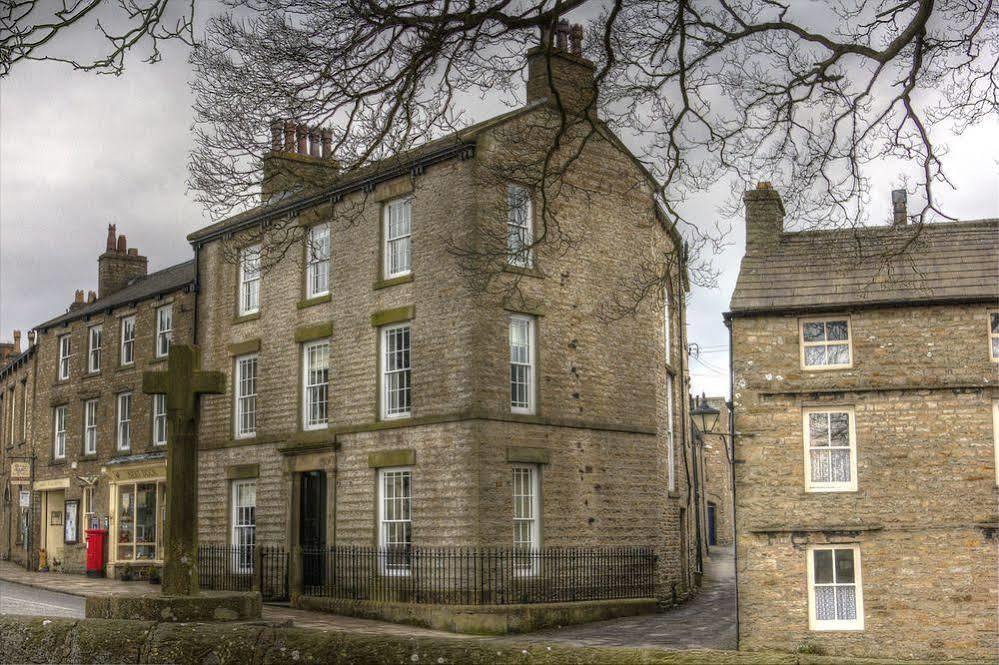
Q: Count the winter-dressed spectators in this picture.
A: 0